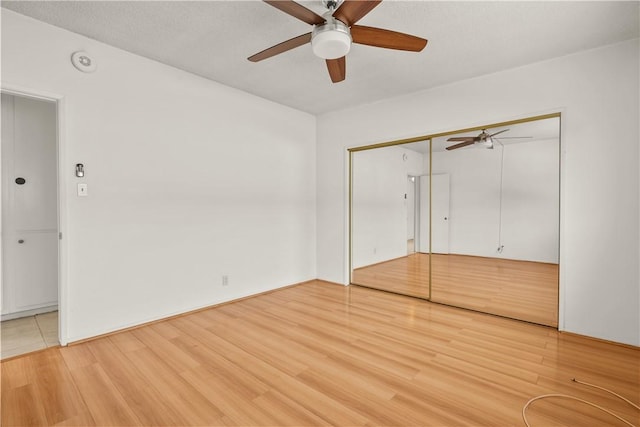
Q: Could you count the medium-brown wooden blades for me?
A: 5